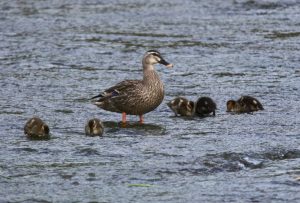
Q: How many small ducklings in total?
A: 5